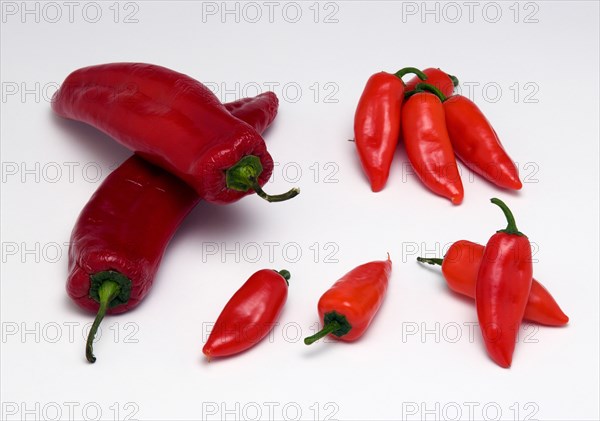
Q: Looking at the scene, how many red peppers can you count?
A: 10